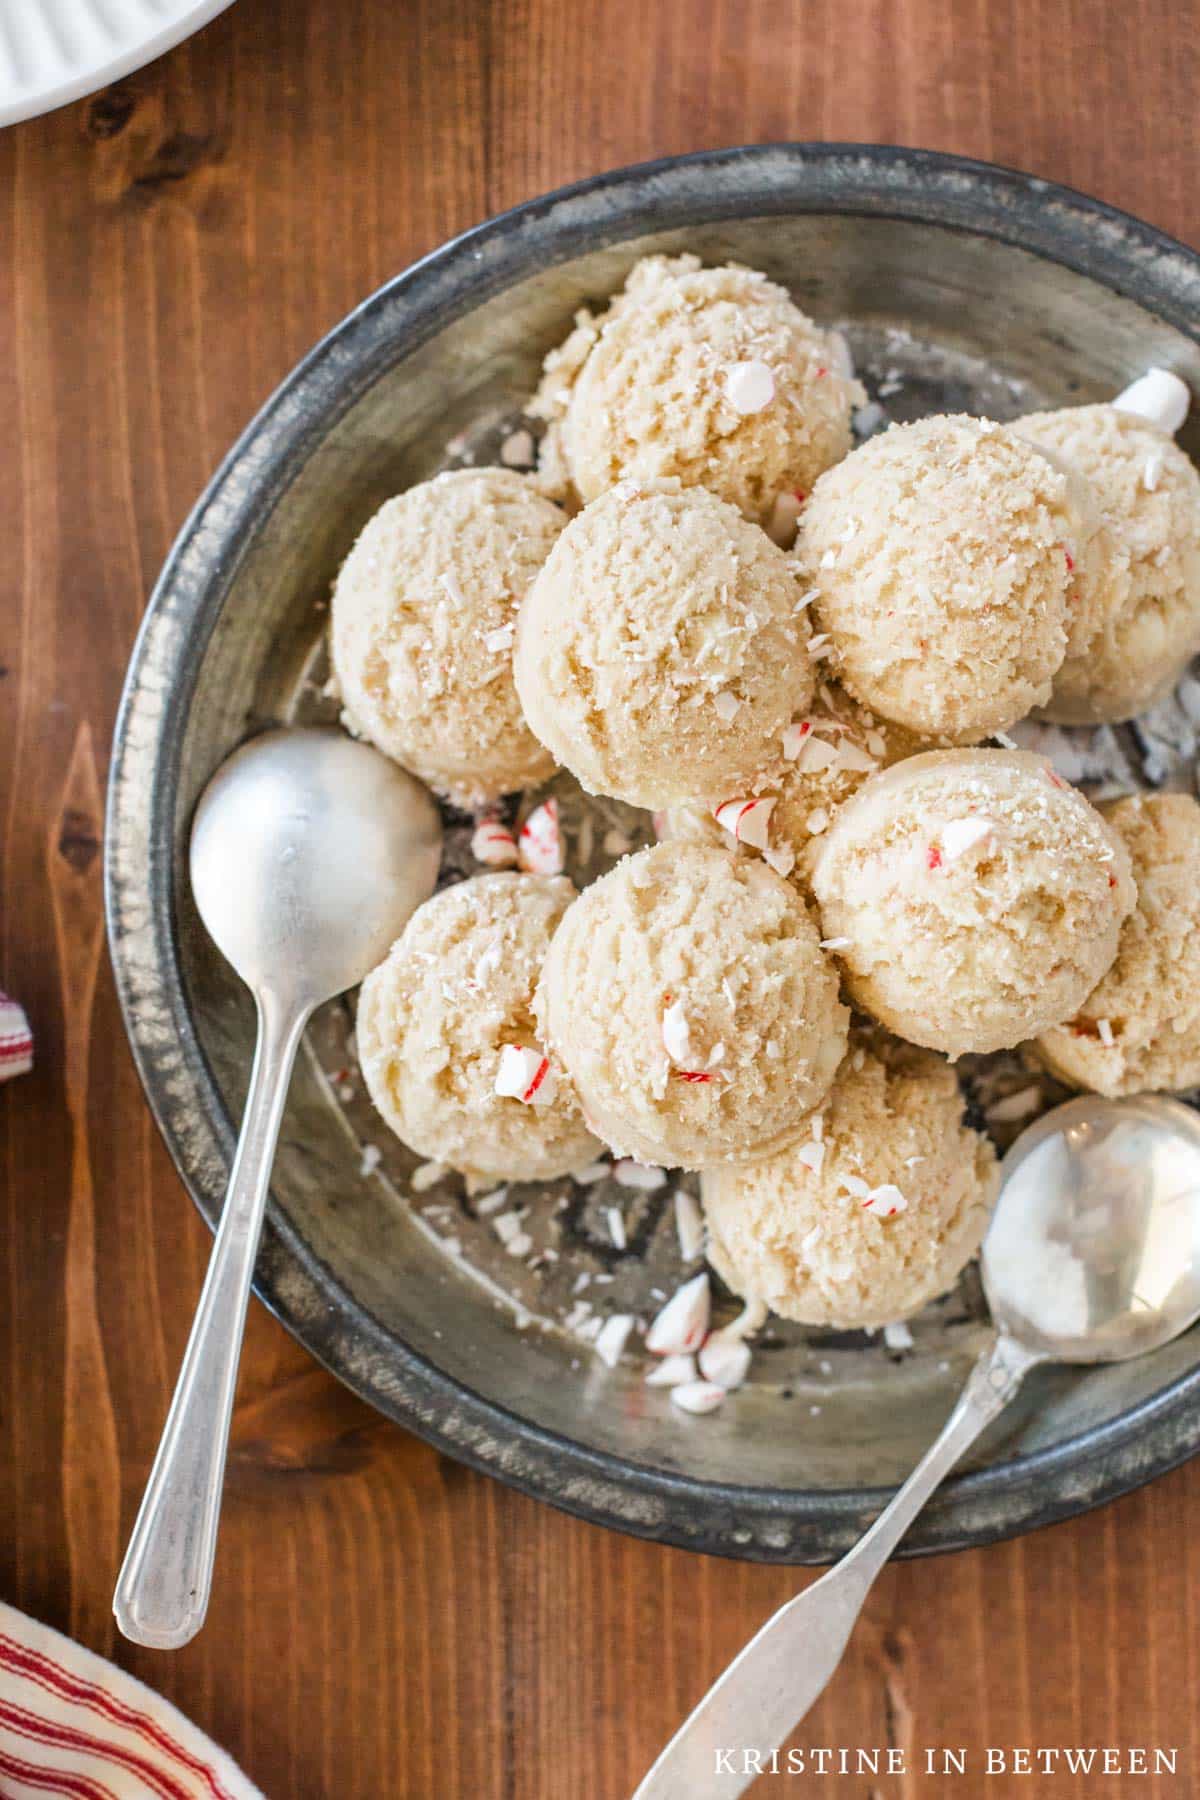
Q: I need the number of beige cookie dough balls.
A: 11